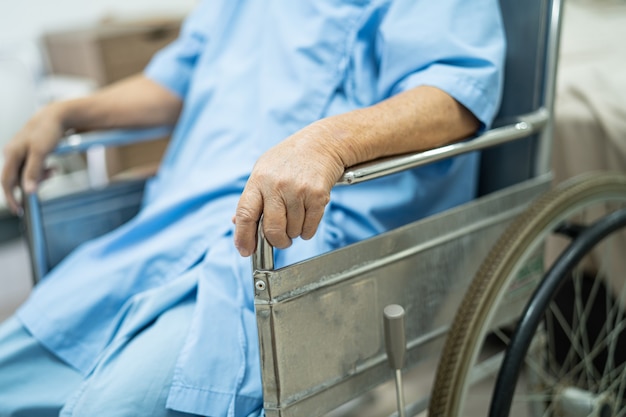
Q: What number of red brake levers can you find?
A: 0